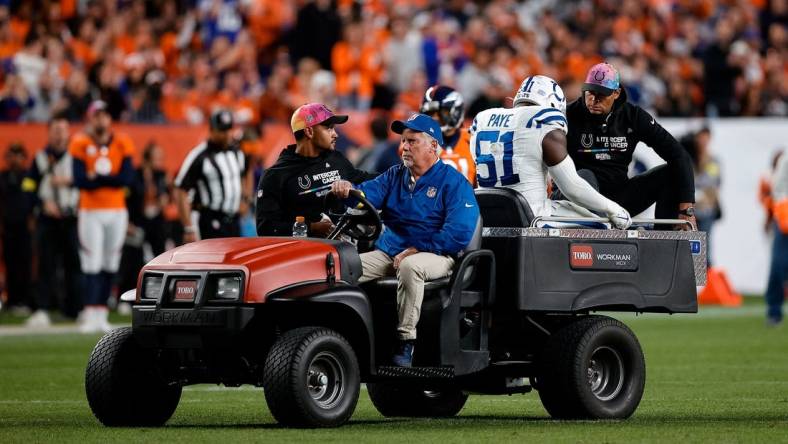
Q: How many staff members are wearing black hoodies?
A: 2